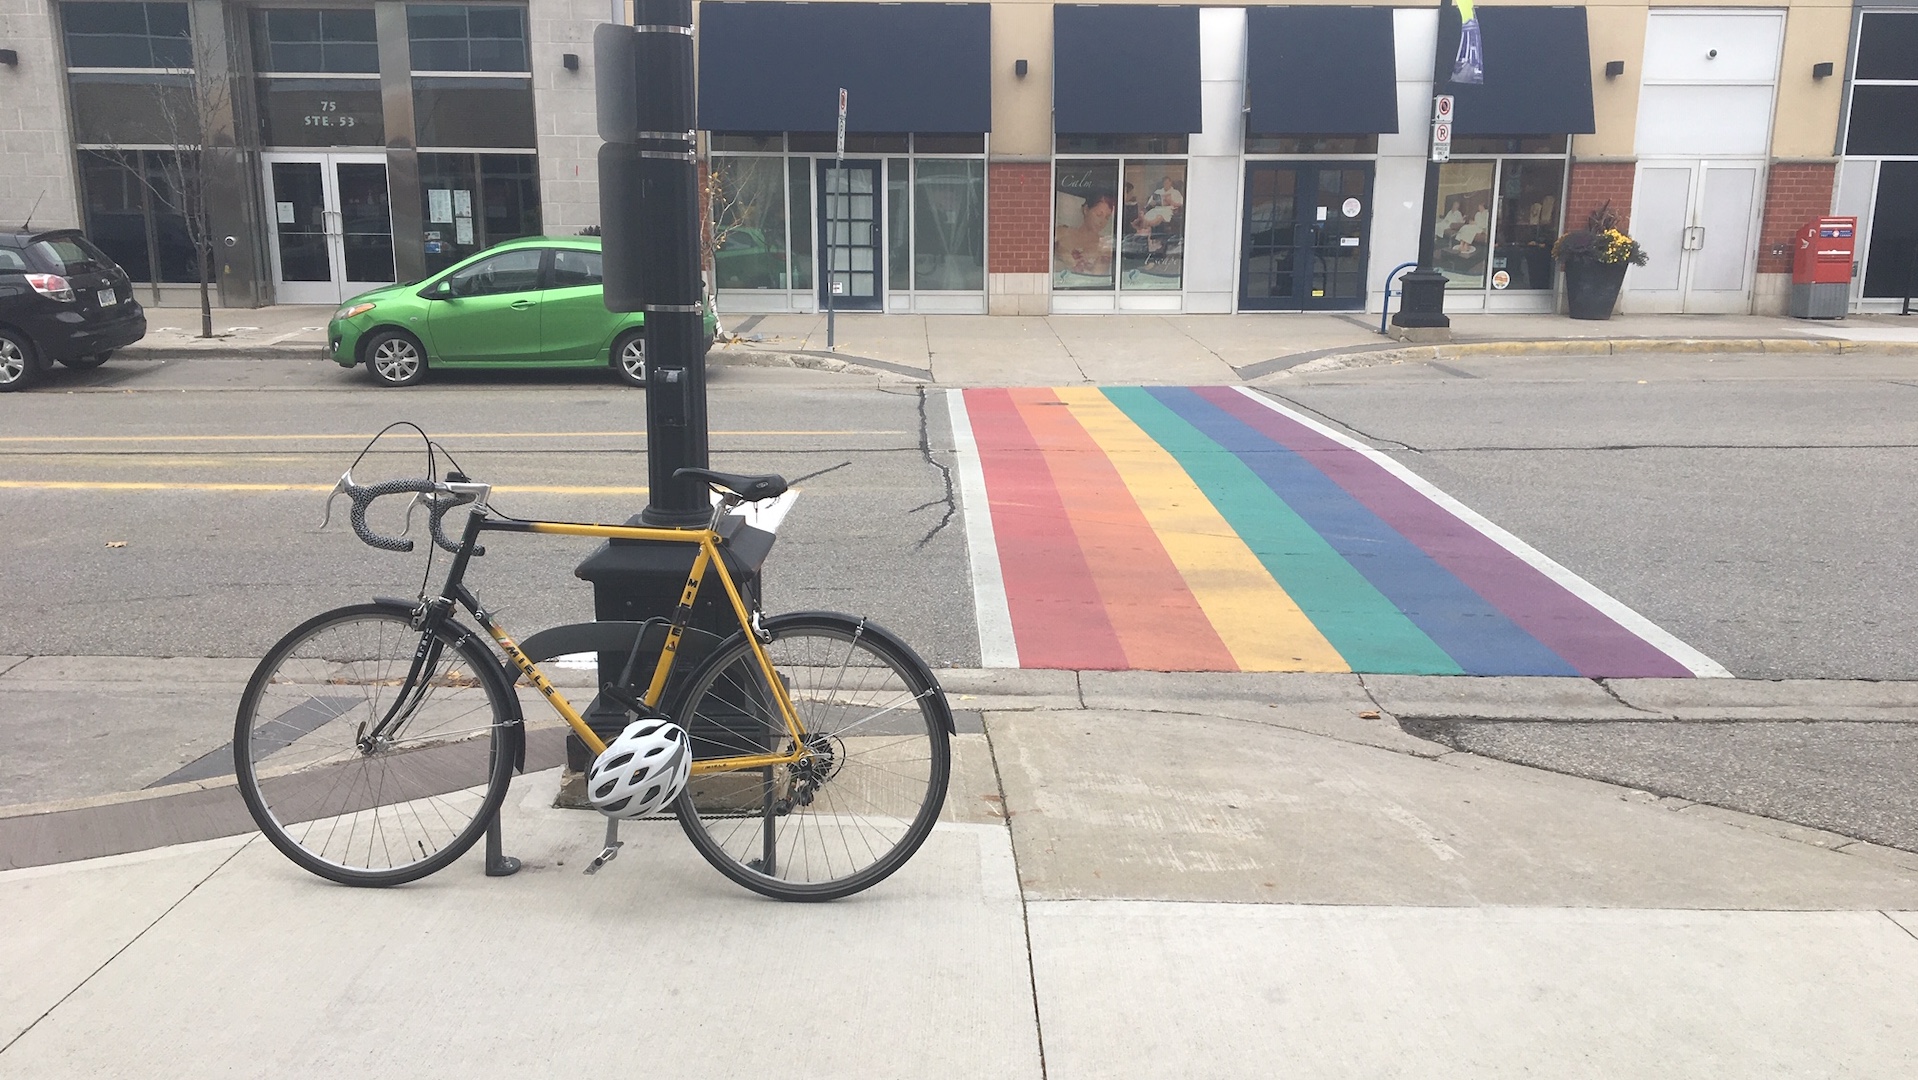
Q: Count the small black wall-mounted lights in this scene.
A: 5